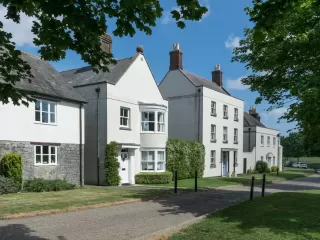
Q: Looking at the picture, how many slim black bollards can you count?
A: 4